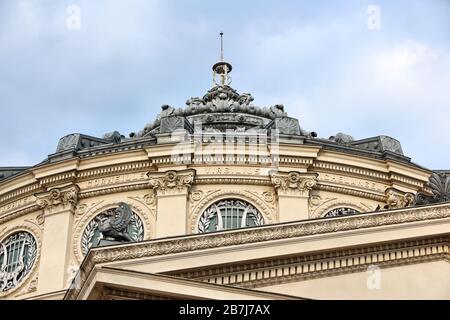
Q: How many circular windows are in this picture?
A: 4